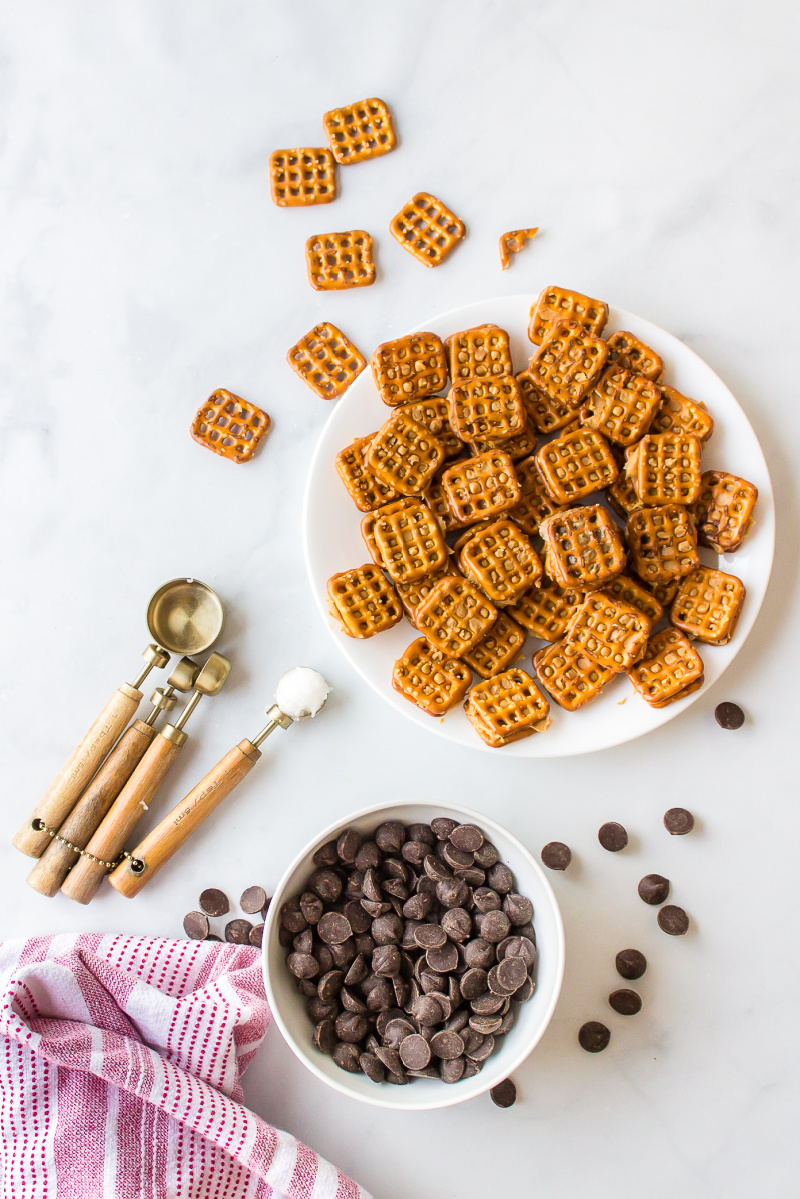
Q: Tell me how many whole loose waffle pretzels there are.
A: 6